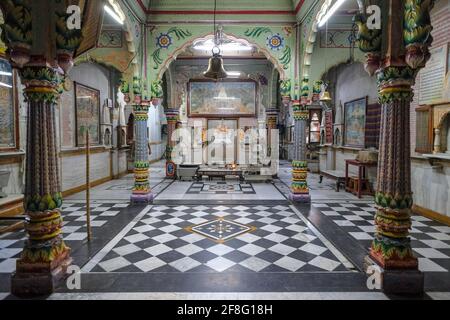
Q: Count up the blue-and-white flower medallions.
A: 2